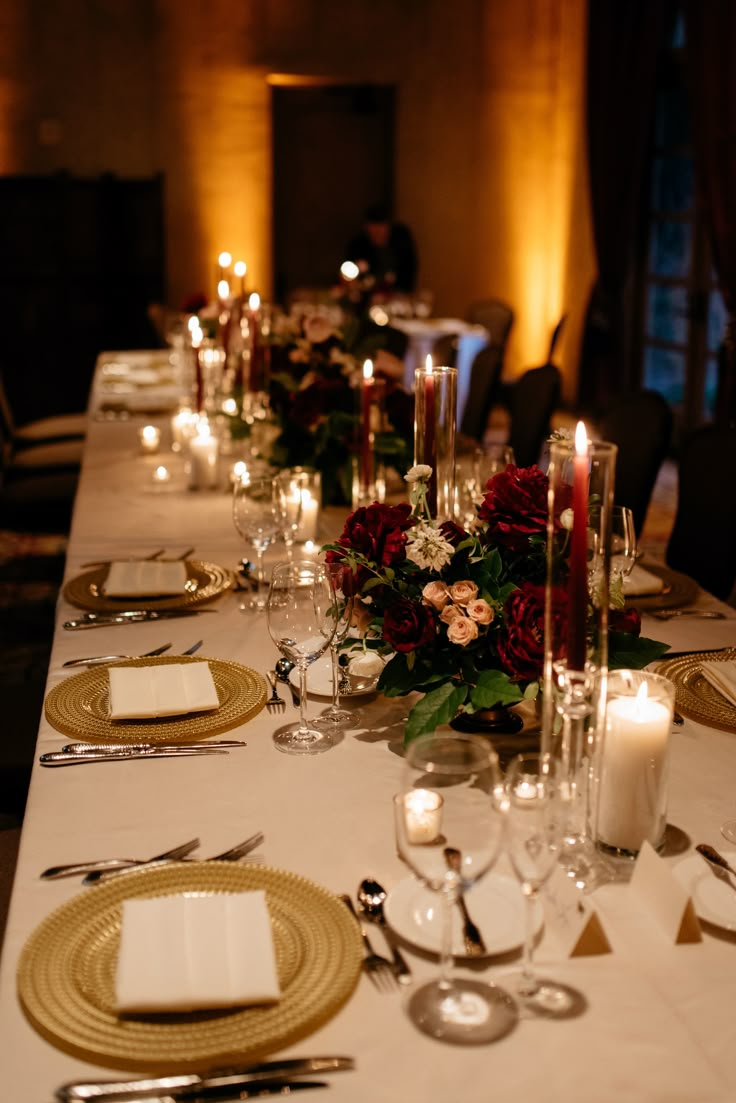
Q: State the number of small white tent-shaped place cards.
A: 2